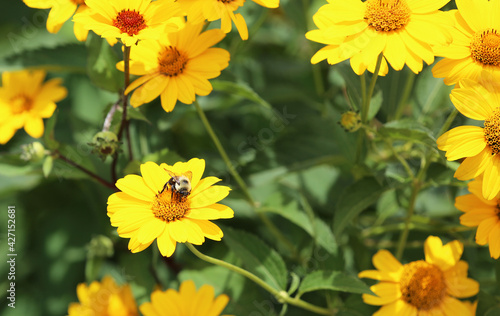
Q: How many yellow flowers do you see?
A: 13